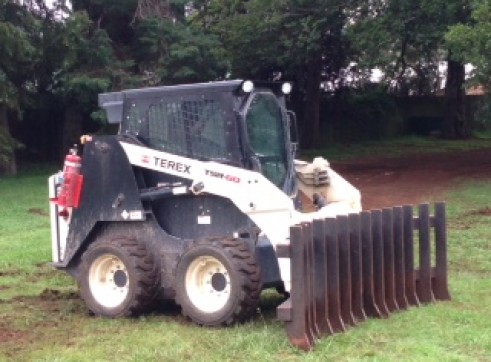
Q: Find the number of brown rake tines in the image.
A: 14